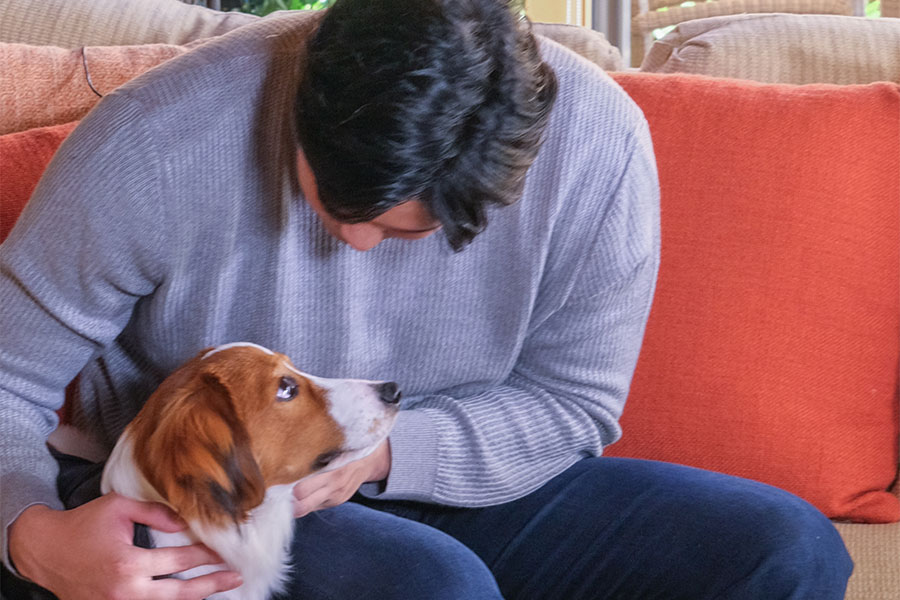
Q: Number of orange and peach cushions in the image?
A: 3